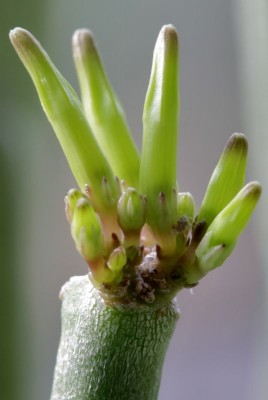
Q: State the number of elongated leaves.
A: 5